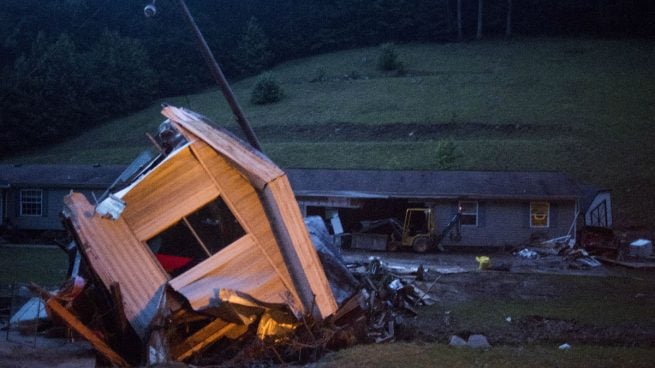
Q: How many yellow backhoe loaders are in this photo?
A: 1